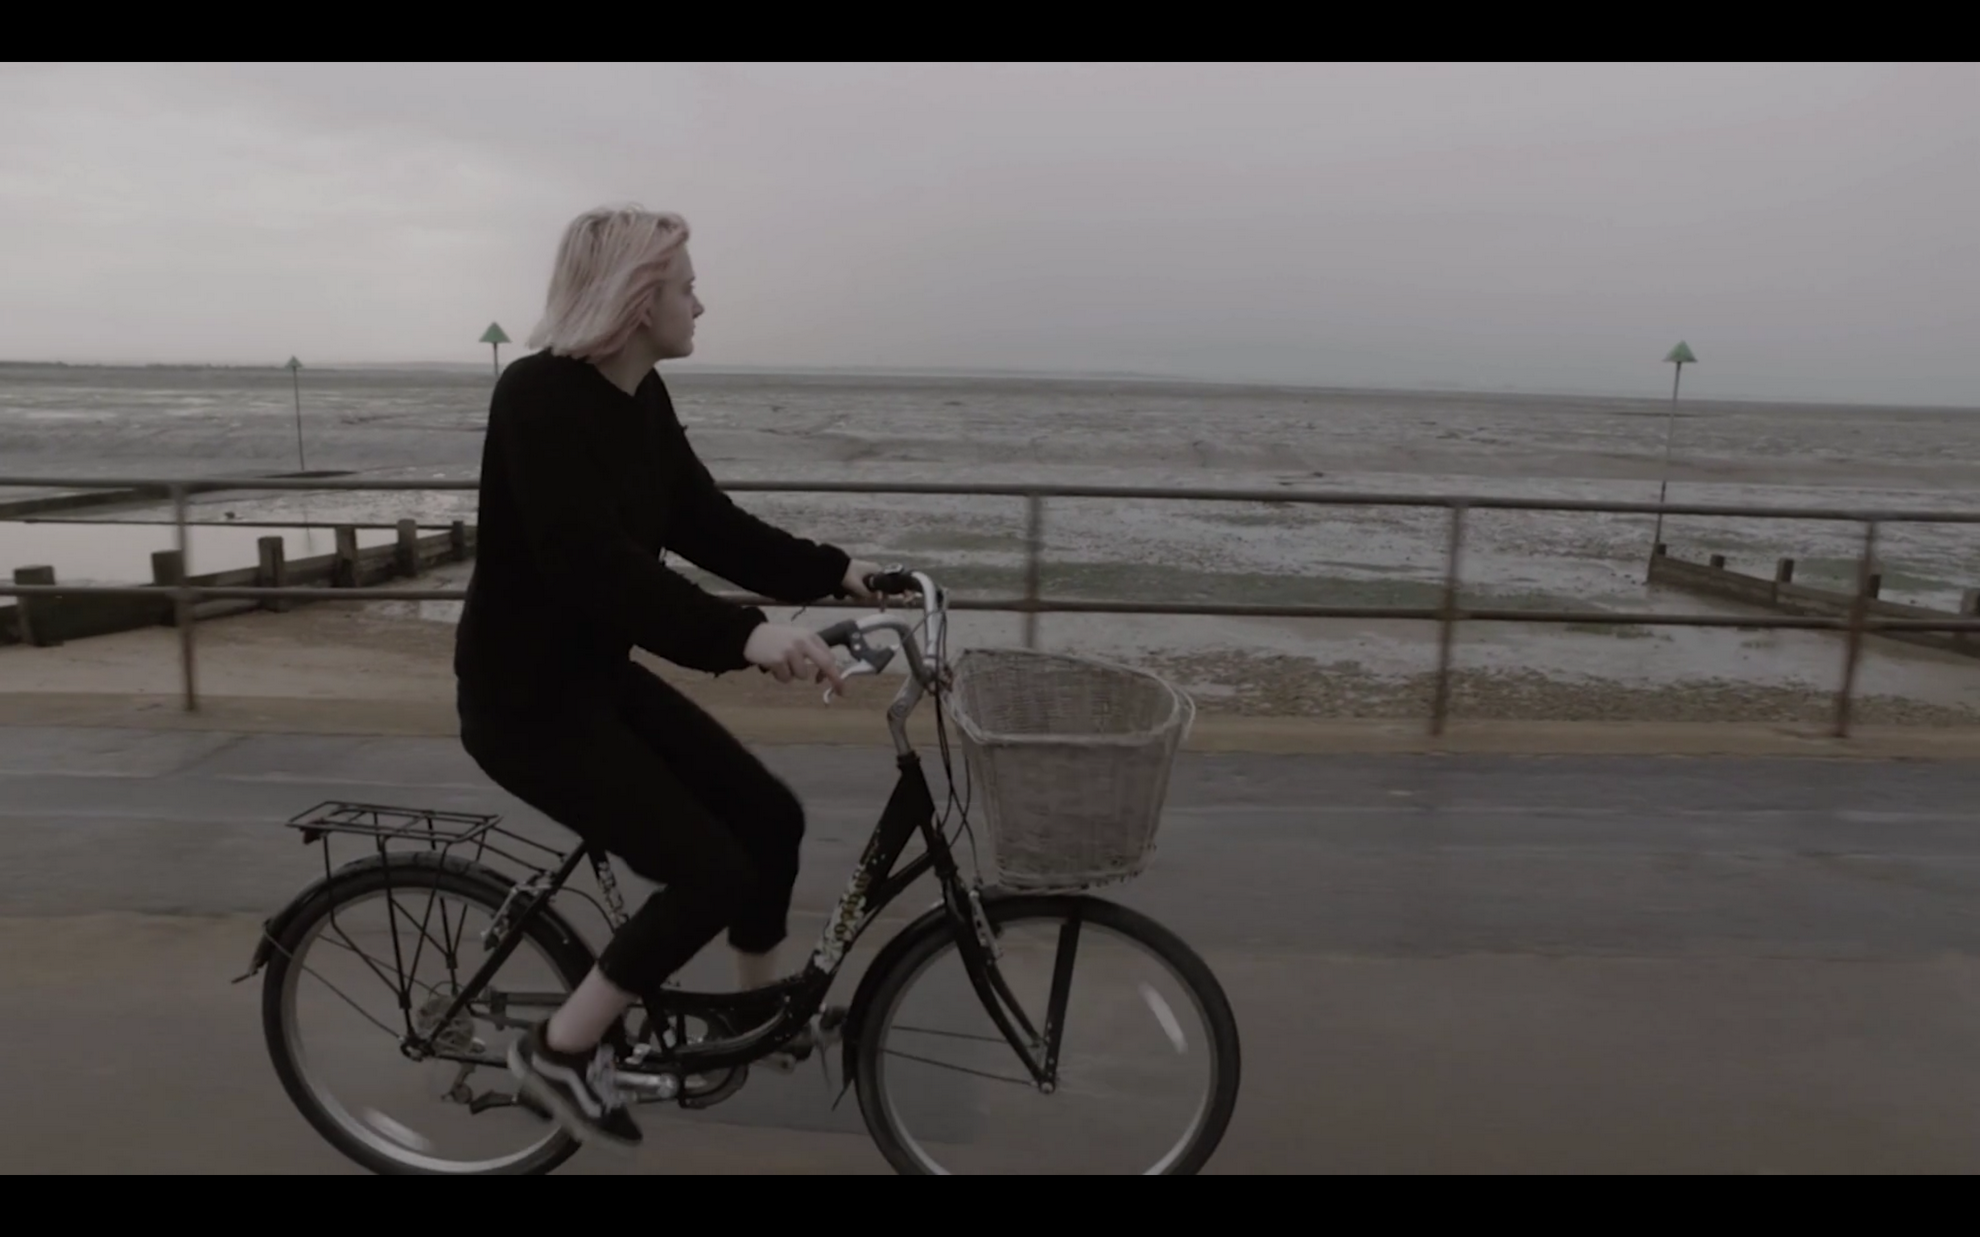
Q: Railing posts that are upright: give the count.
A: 4